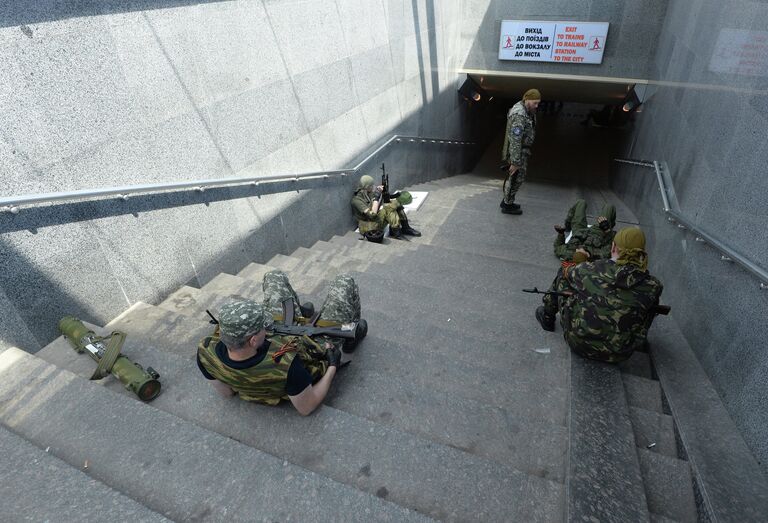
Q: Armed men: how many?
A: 5